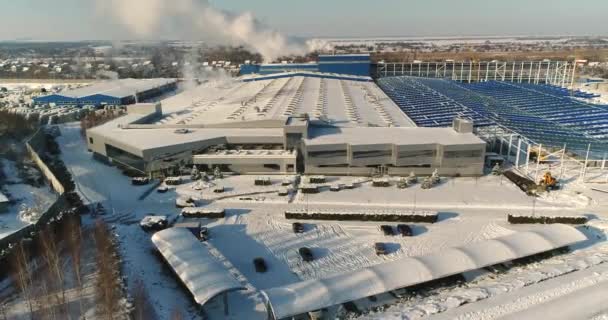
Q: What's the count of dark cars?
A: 6